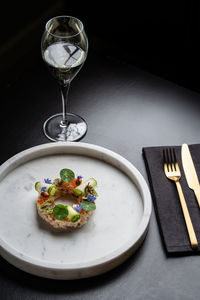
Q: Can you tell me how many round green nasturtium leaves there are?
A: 3